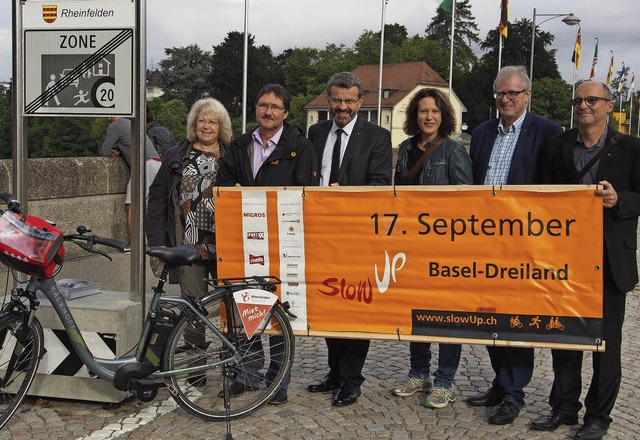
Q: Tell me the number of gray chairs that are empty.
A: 0